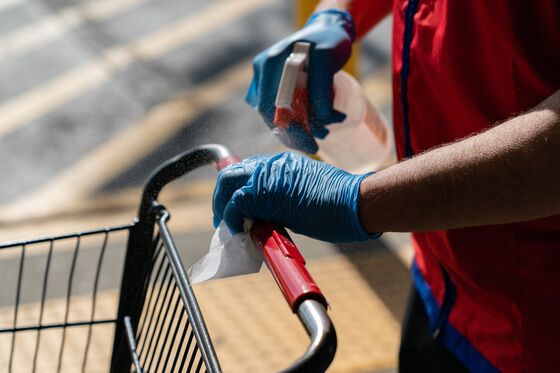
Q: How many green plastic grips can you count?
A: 0